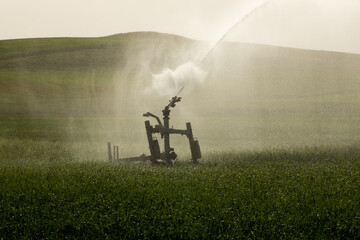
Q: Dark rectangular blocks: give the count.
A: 2